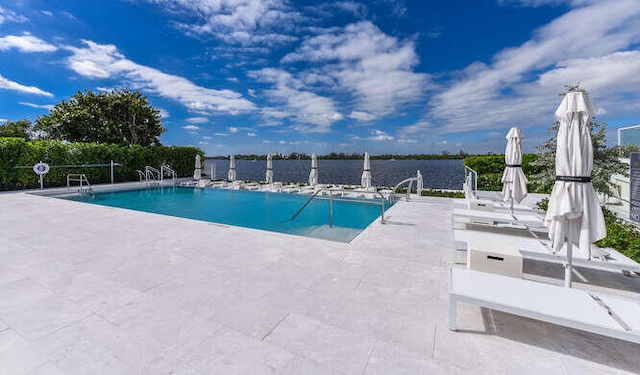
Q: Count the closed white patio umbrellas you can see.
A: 7